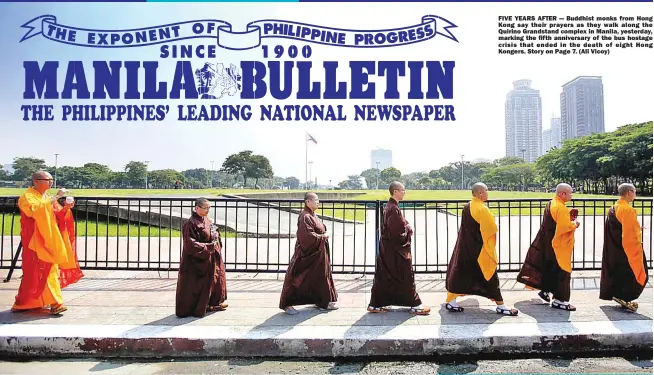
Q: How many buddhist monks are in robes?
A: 7